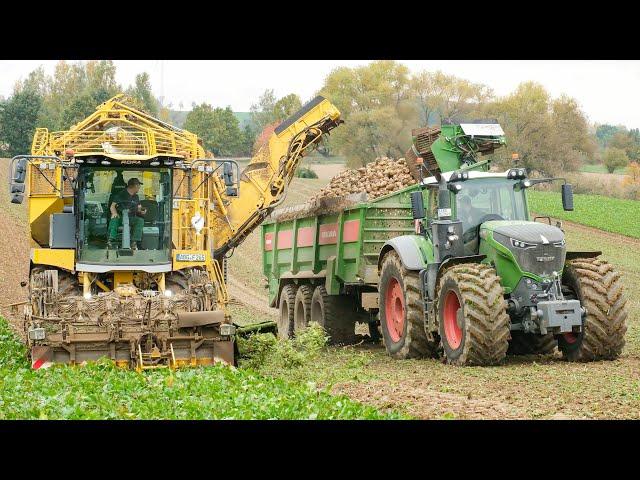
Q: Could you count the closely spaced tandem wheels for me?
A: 3